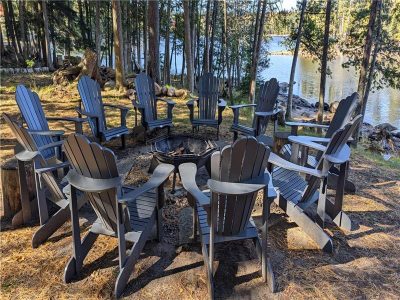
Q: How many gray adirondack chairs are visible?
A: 10